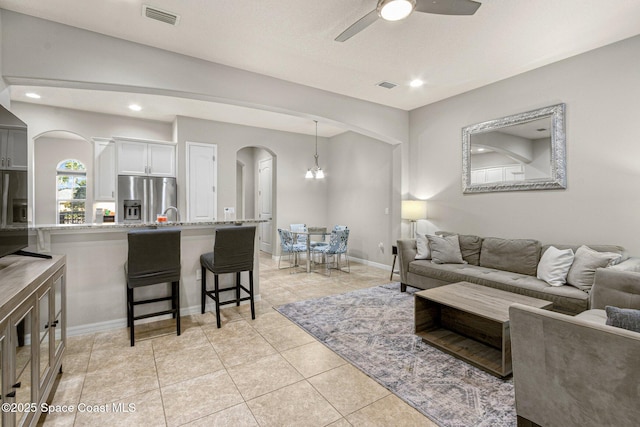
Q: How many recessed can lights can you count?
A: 3